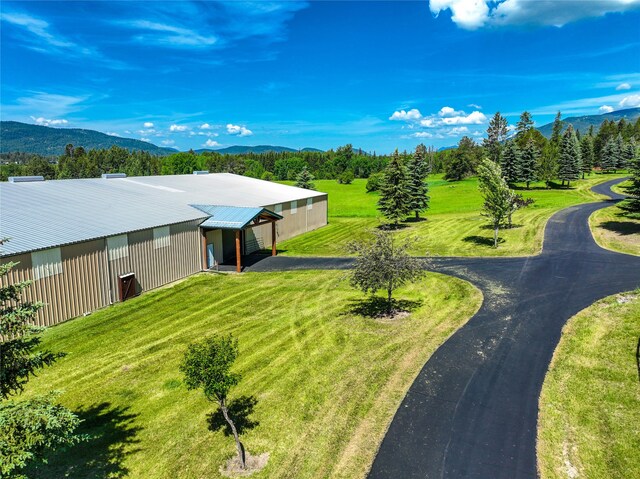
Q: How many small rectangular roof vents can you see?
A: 3